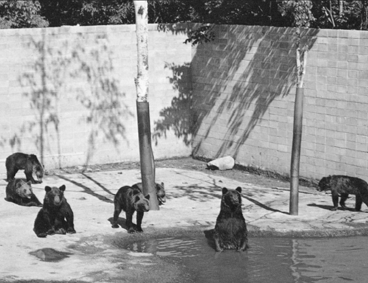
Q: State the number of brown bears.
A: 7